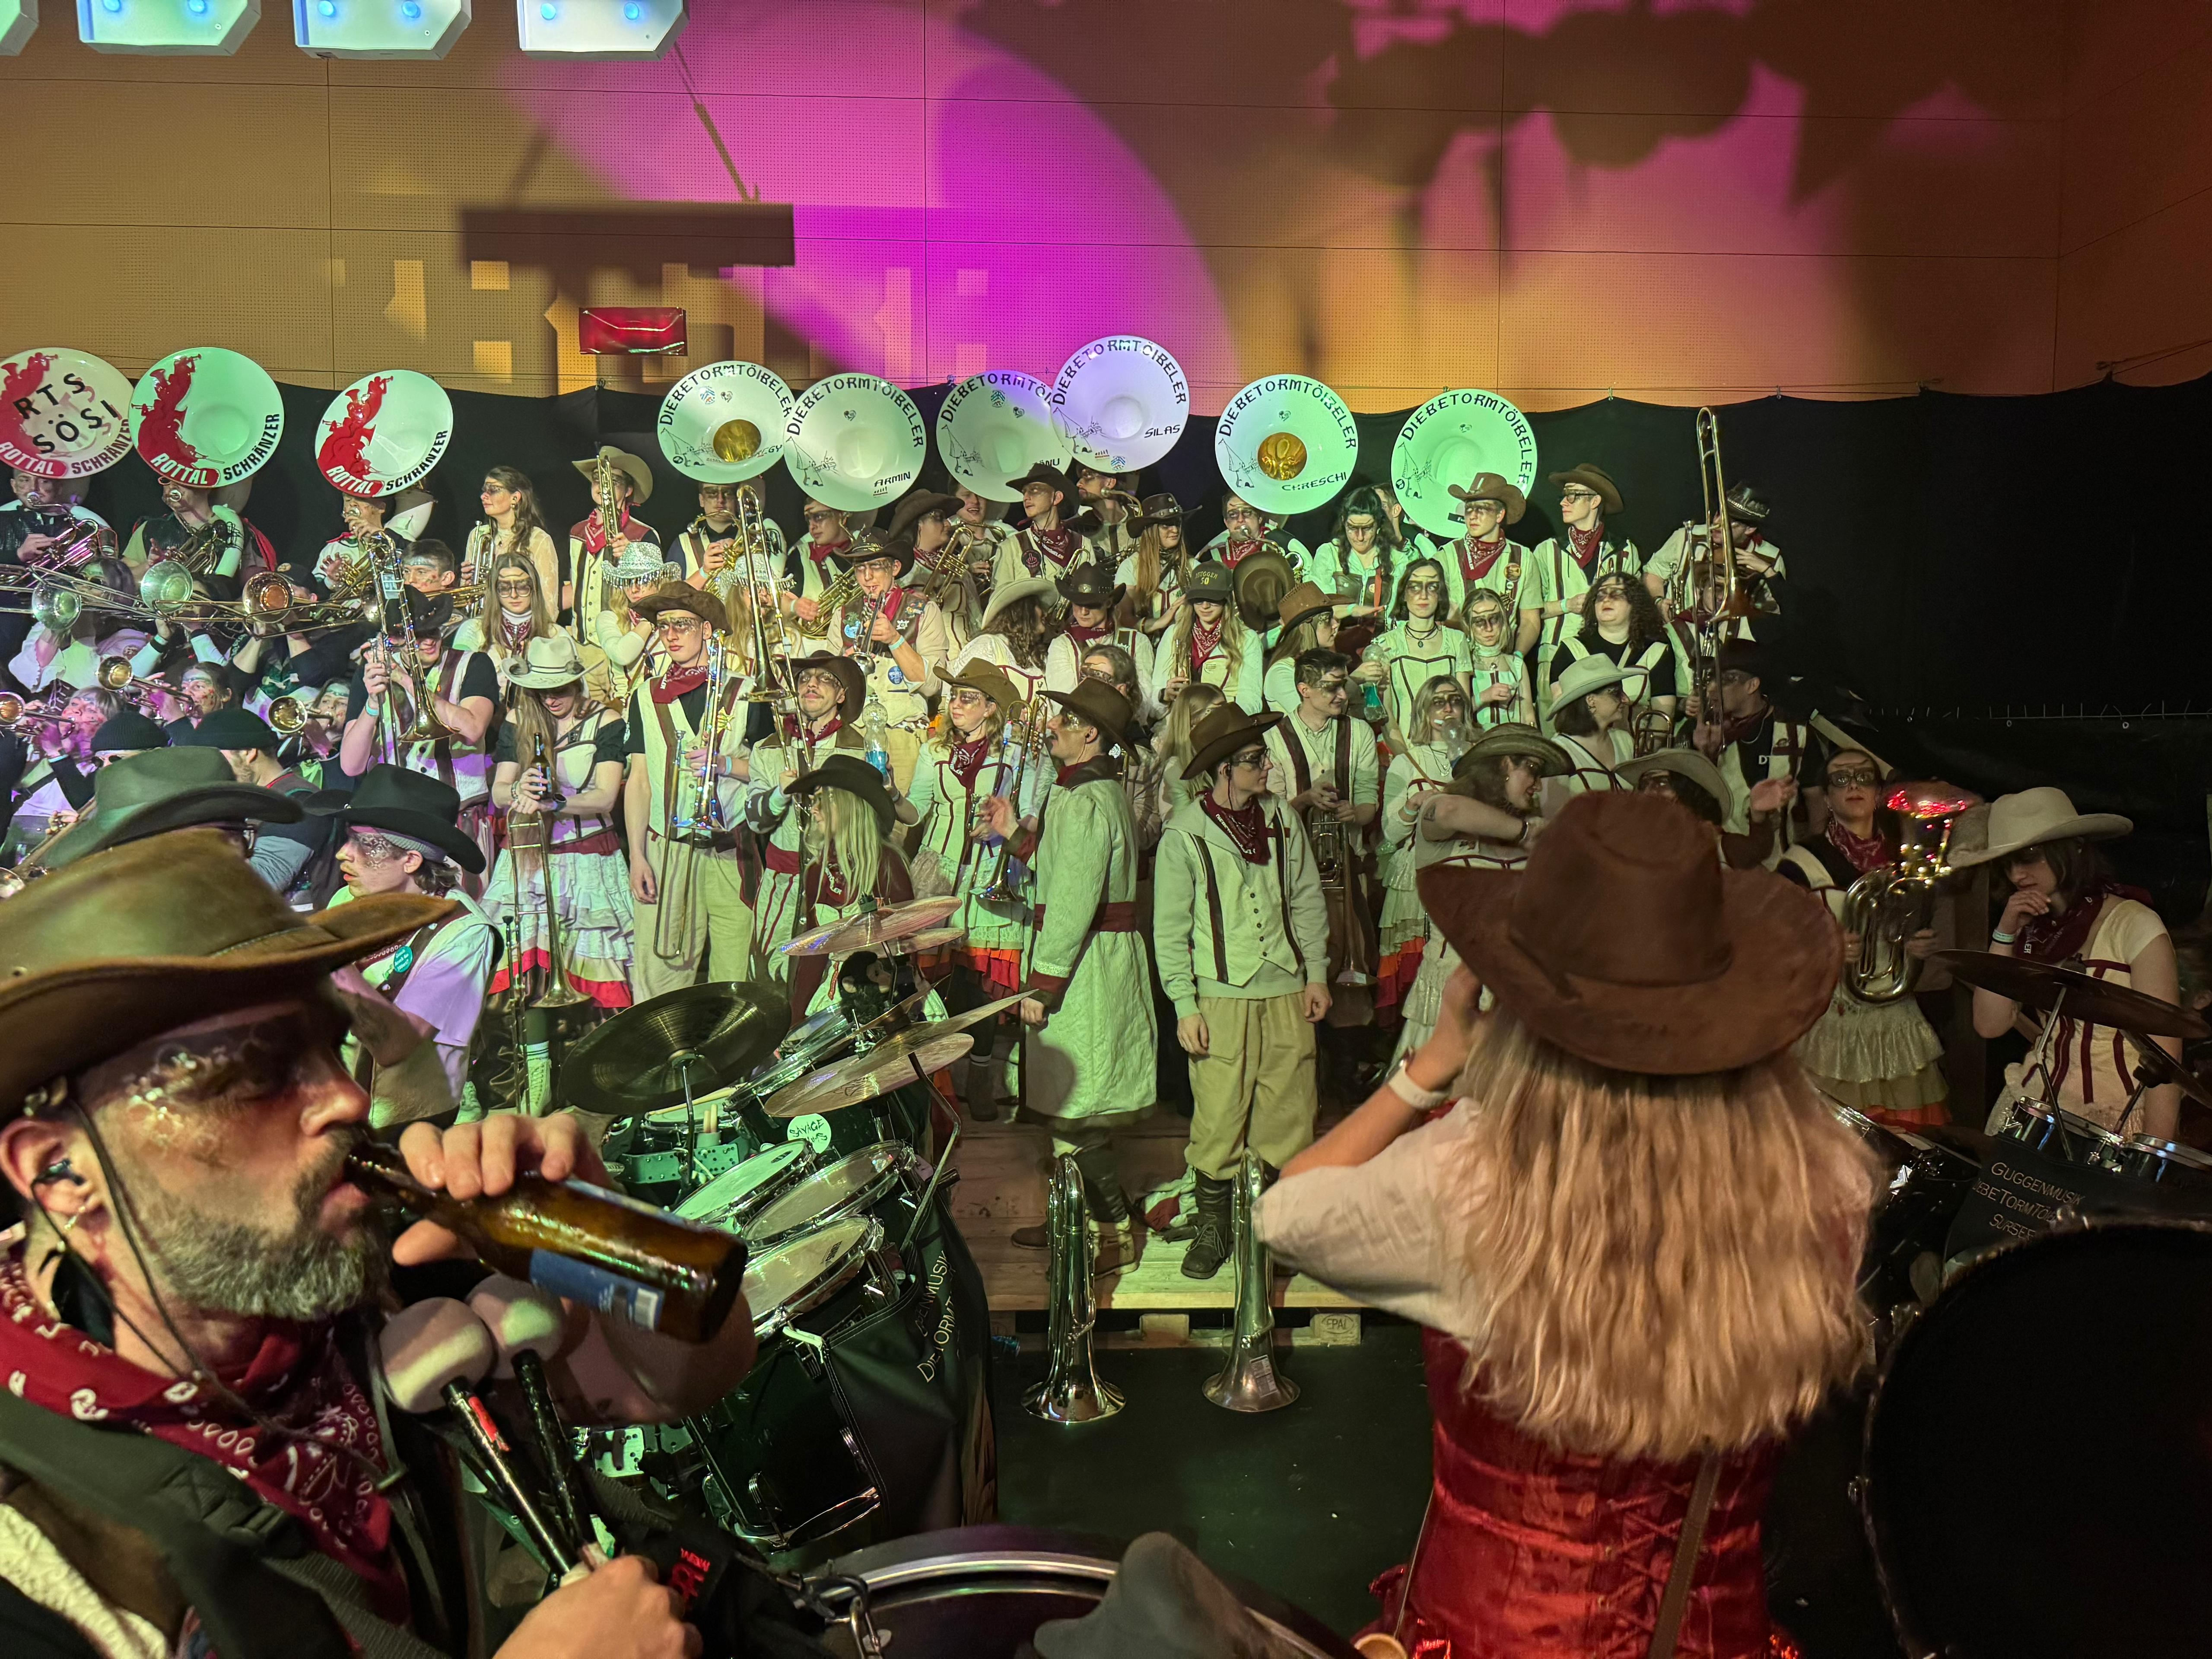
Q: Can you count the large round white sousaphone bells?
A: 9